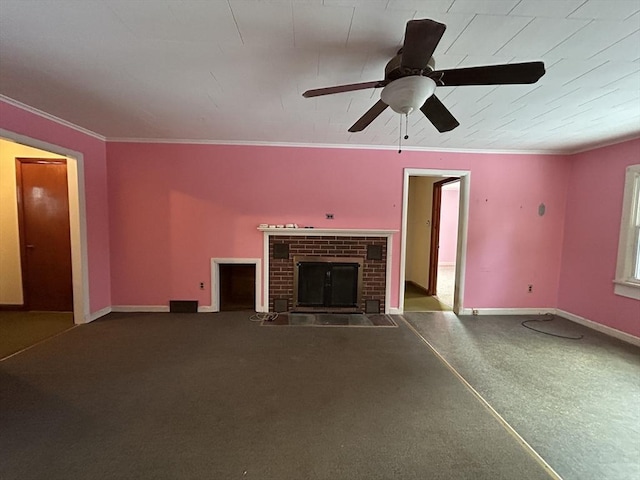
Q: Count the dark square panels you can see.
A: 4